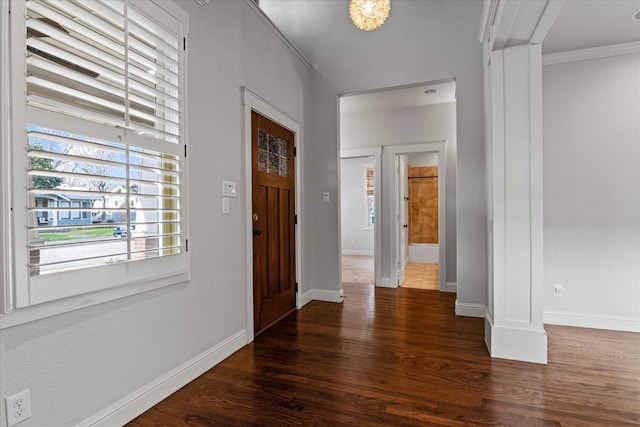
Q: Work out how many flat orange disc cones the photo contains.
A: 0